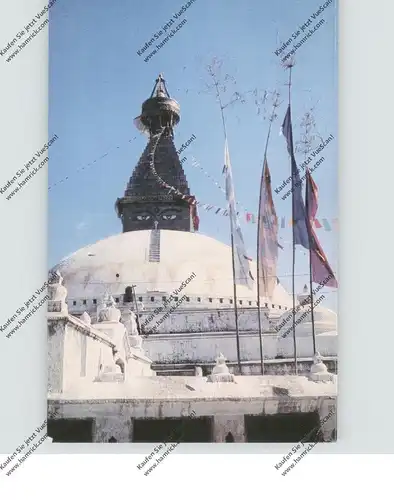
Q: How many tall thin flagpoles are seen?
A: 4